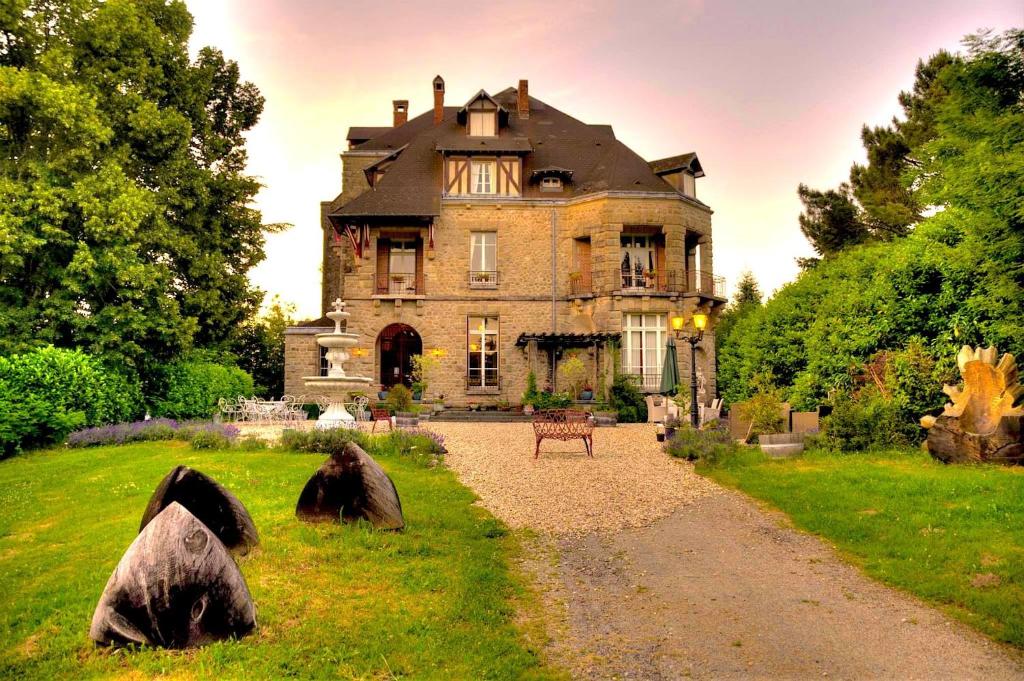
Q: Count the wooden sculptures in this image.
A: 4